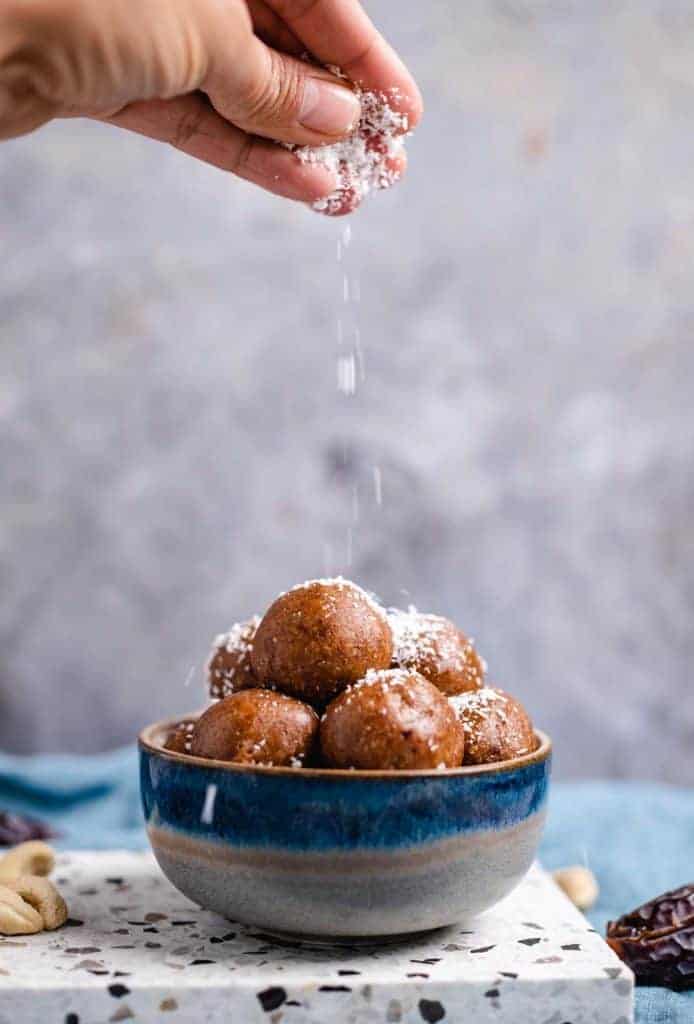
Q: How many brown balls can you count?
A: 7